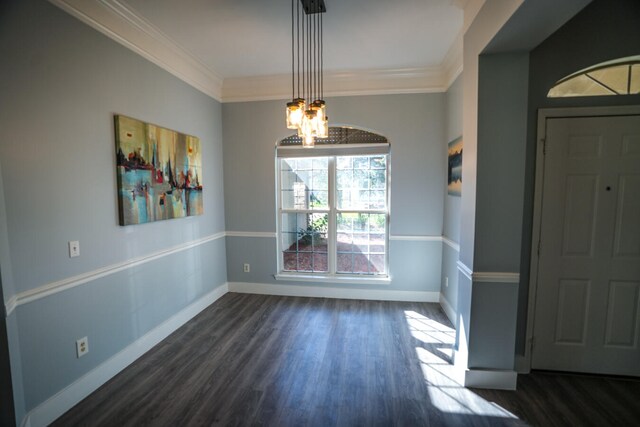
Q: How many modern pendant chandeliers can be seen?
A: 1